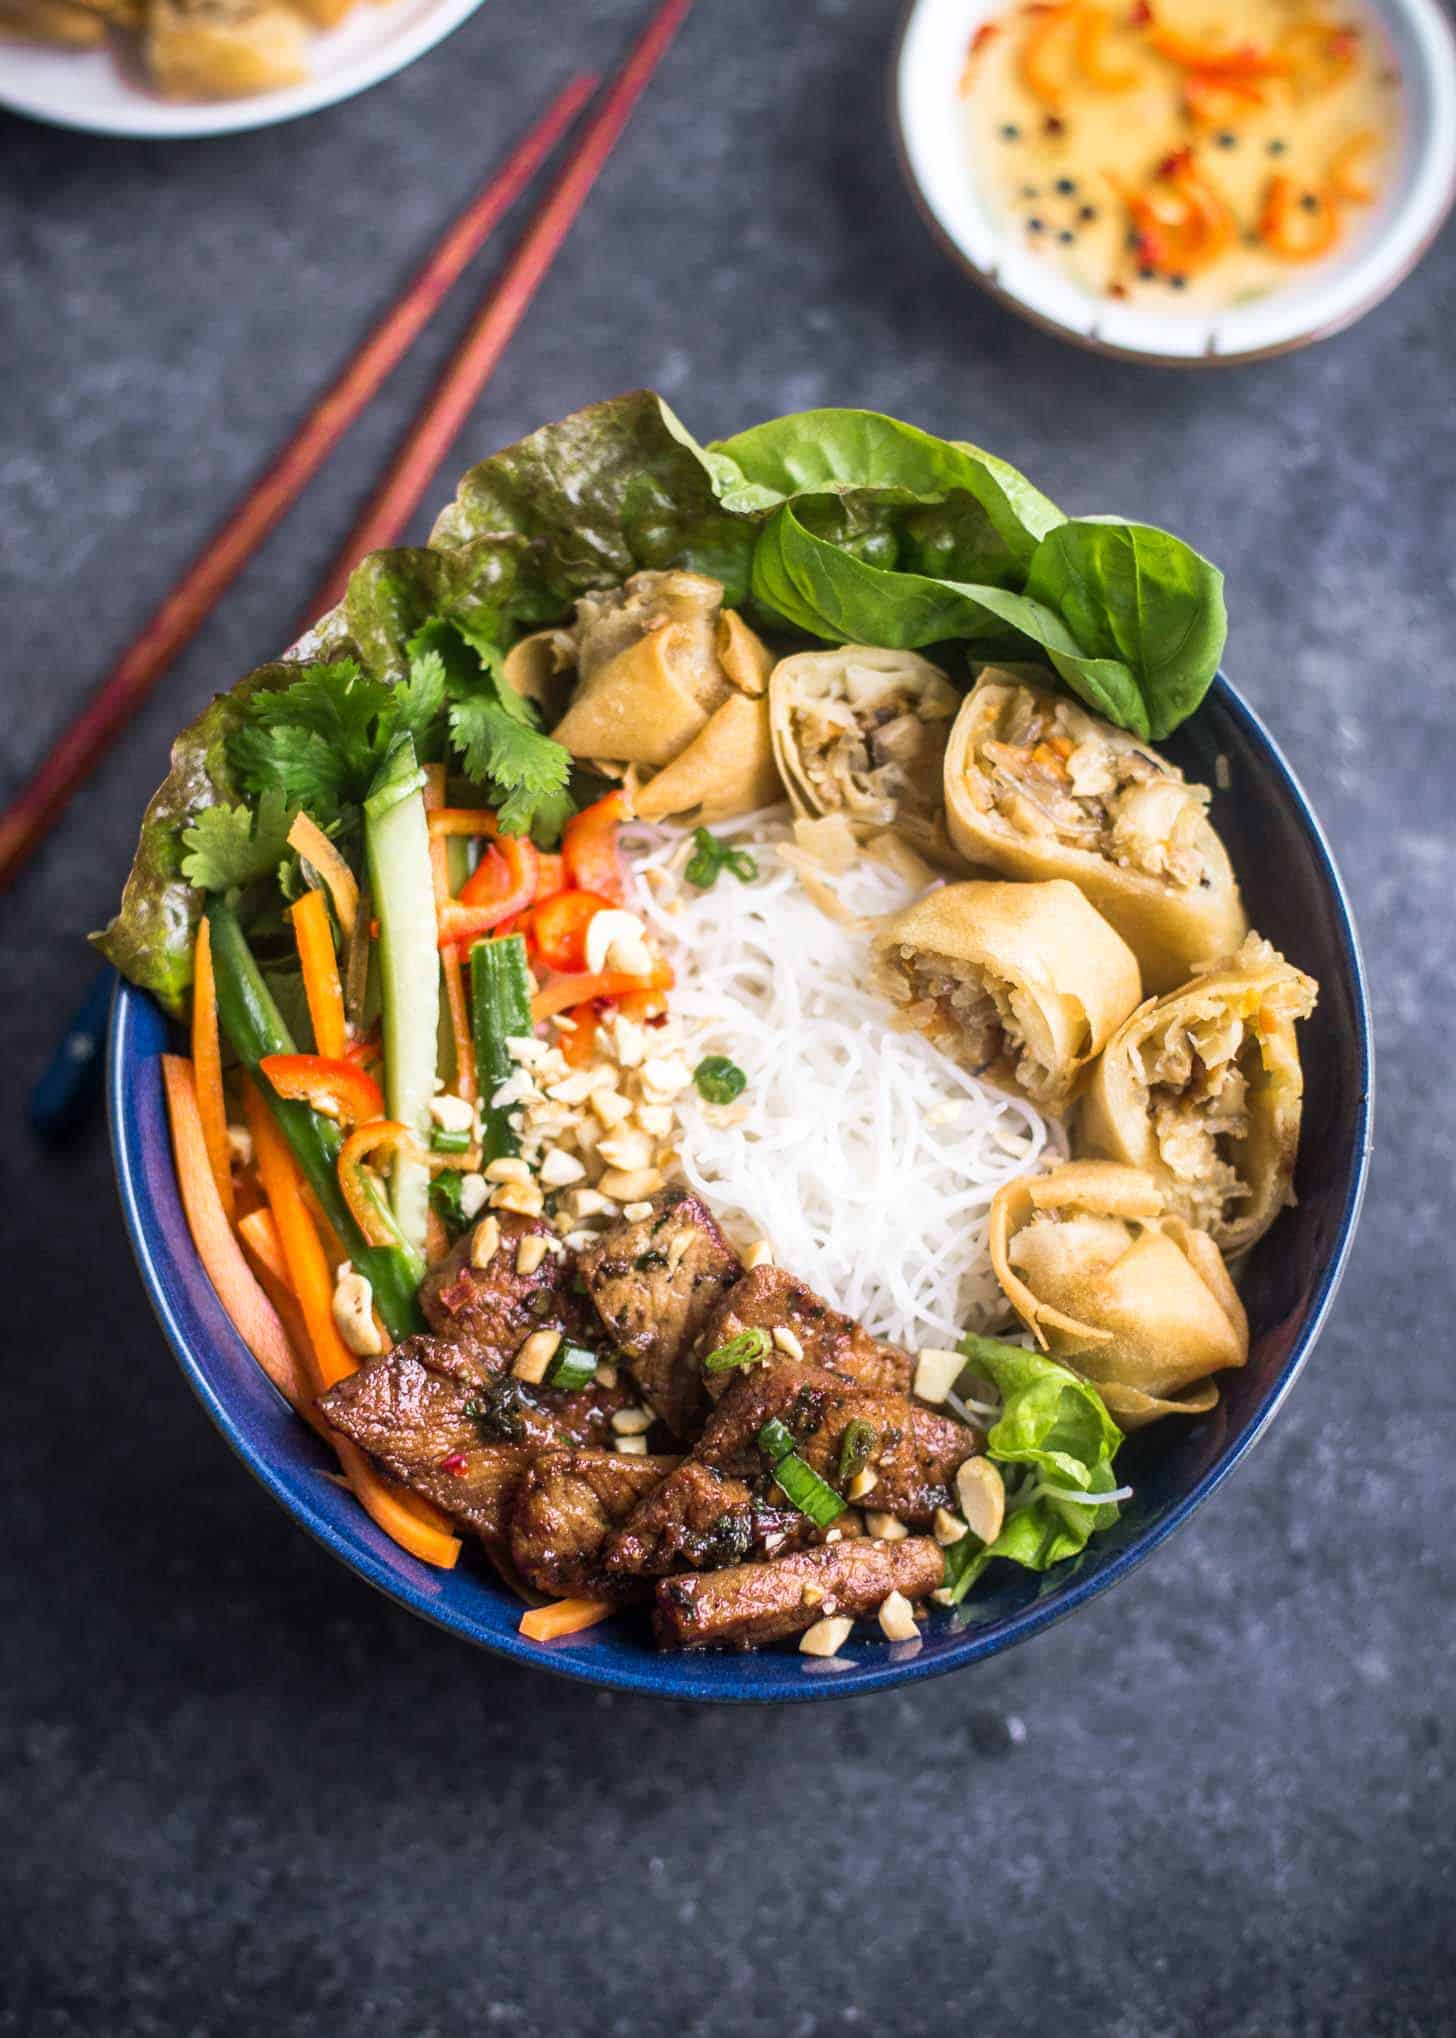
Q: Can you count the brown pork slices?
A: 8